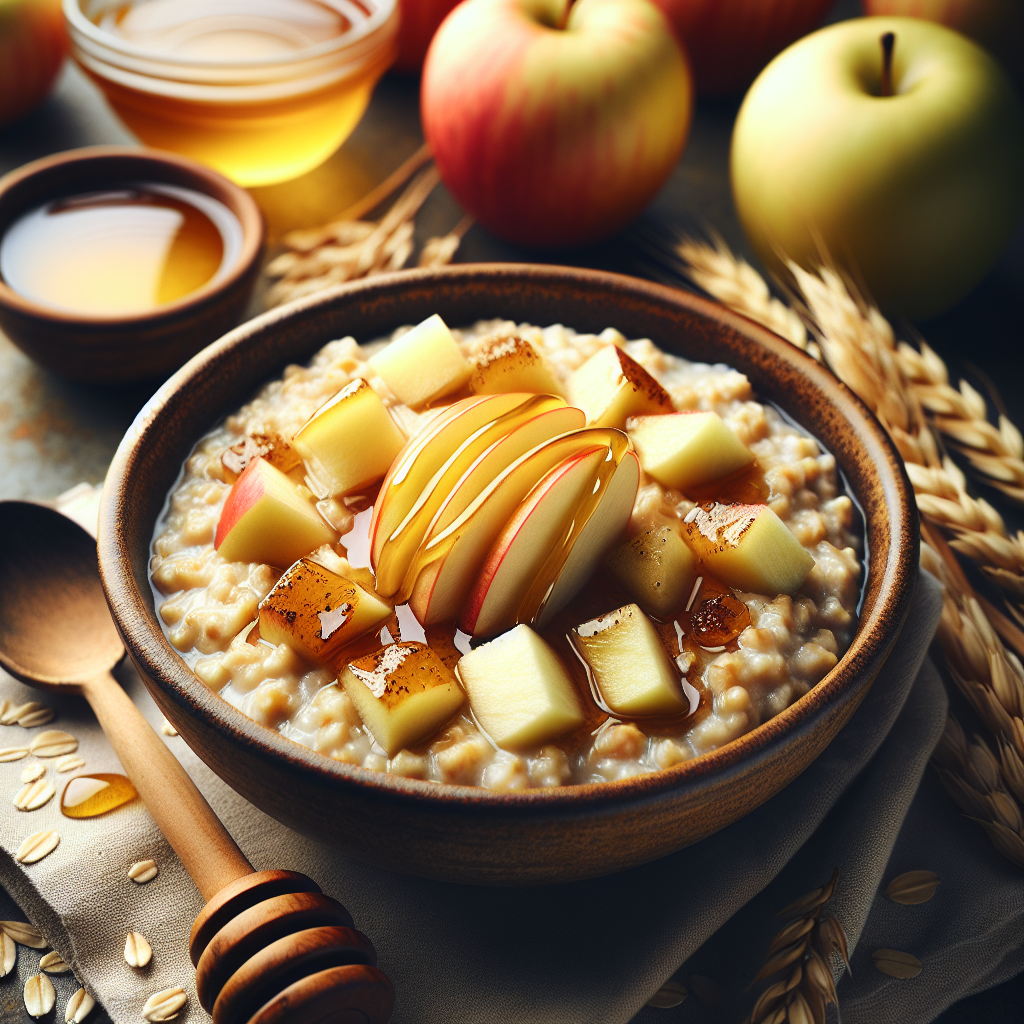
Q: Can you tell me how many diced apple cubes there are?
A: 13